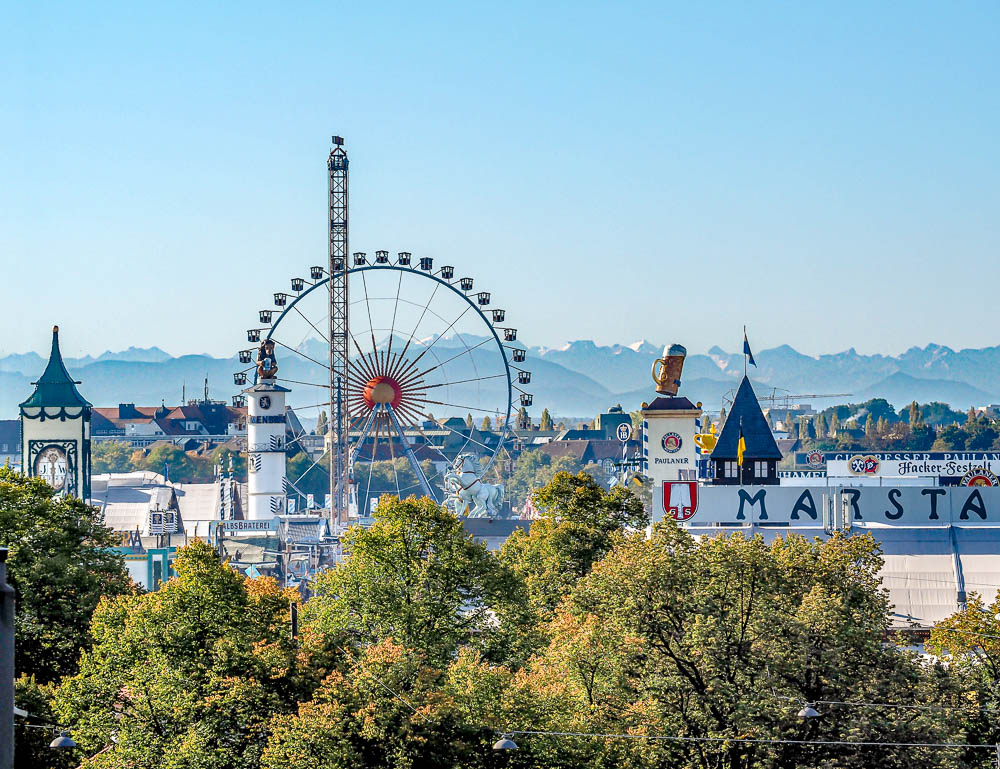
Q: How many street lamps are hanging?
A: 3